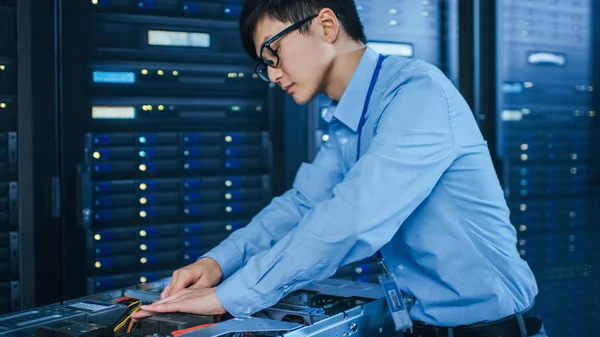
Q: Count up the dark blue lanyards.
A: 1